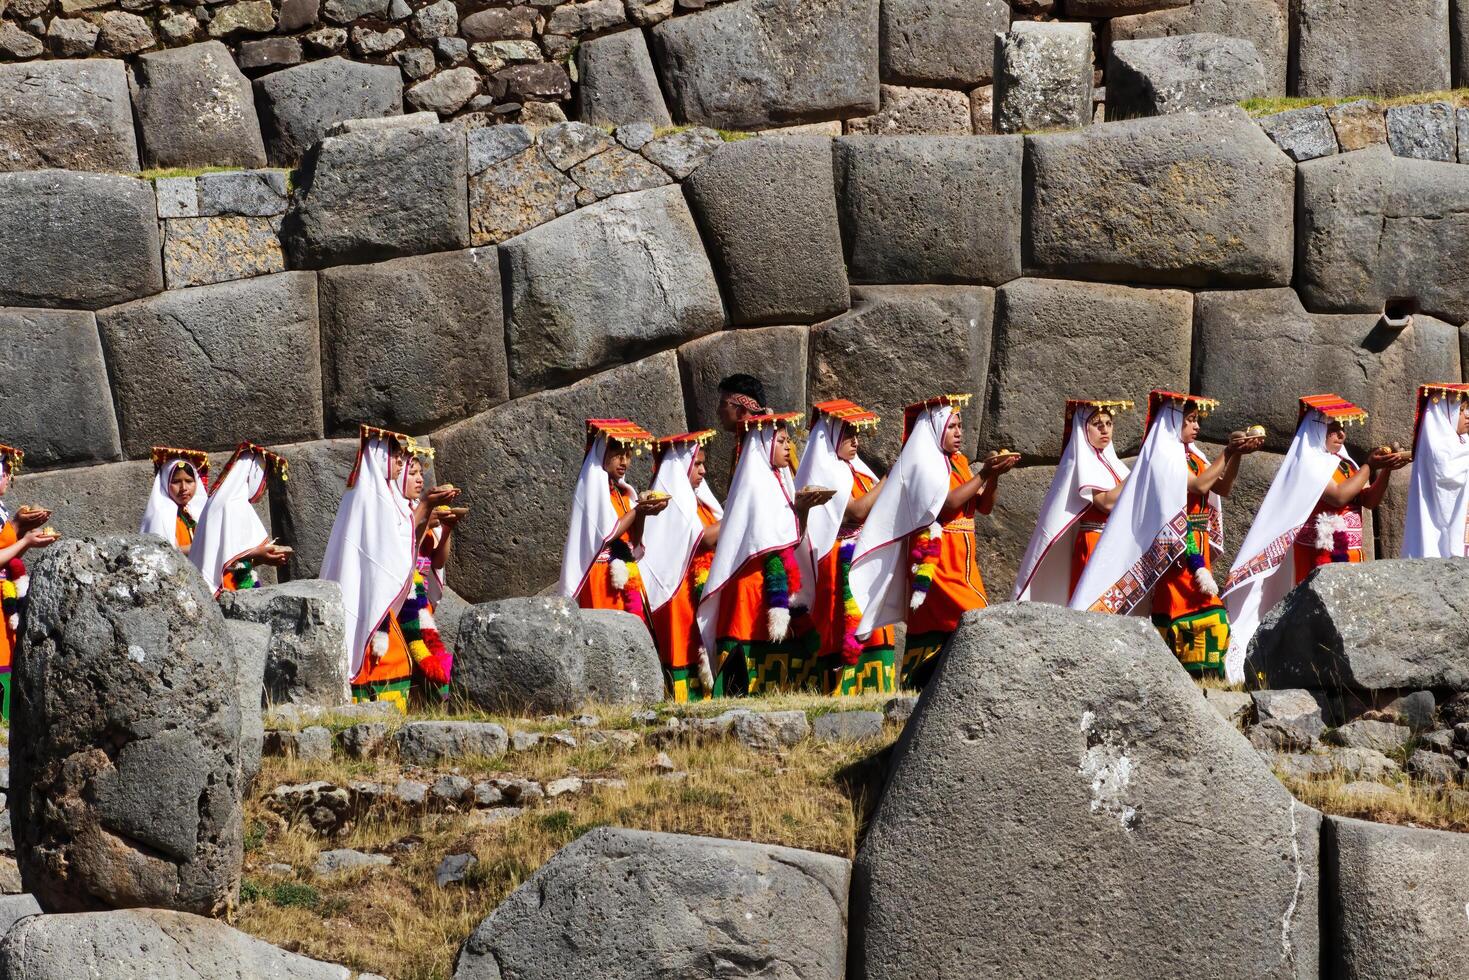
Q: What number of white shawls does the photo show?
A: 13